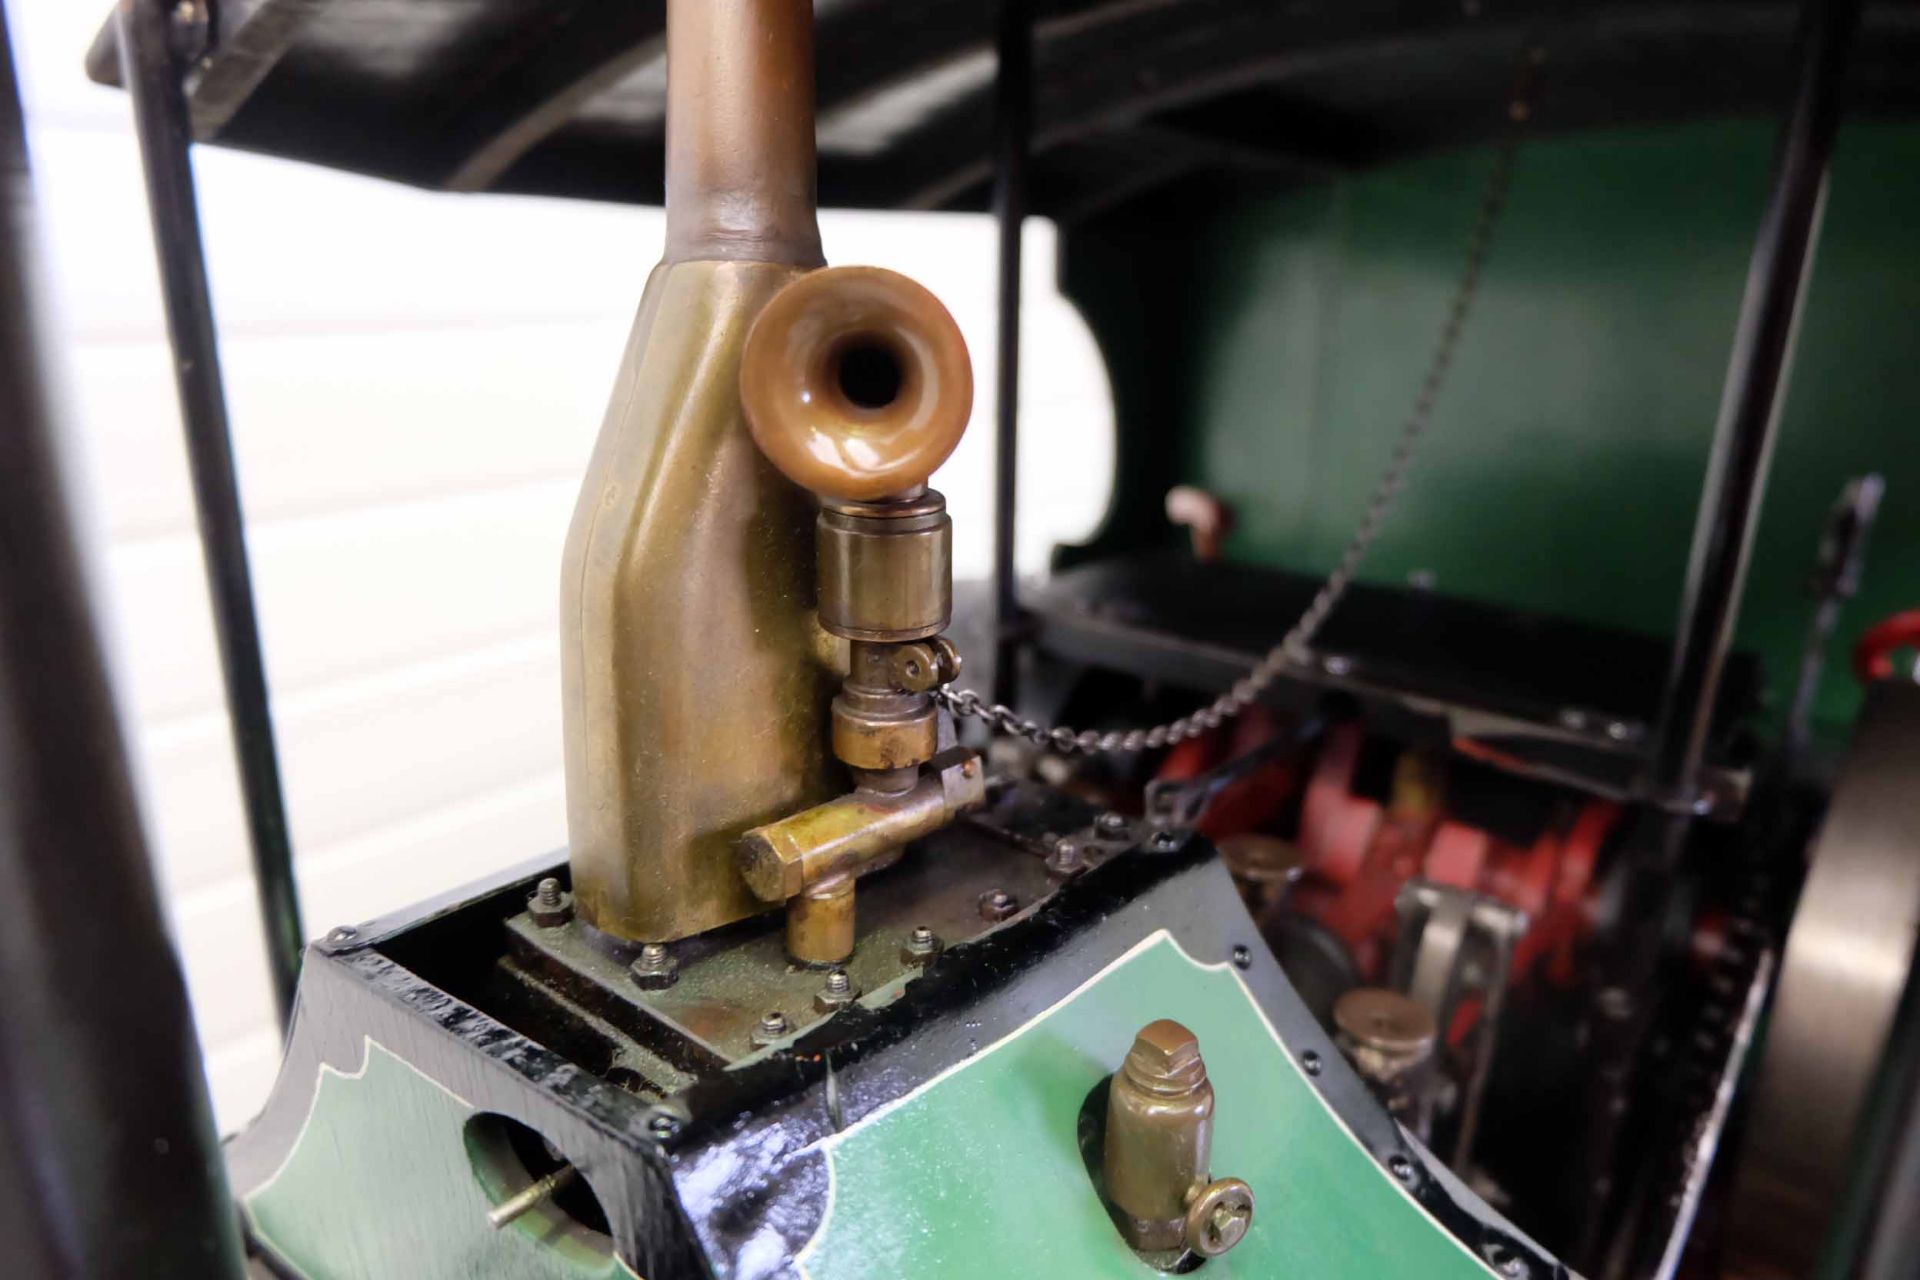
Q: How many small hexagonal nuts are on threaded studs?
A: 8